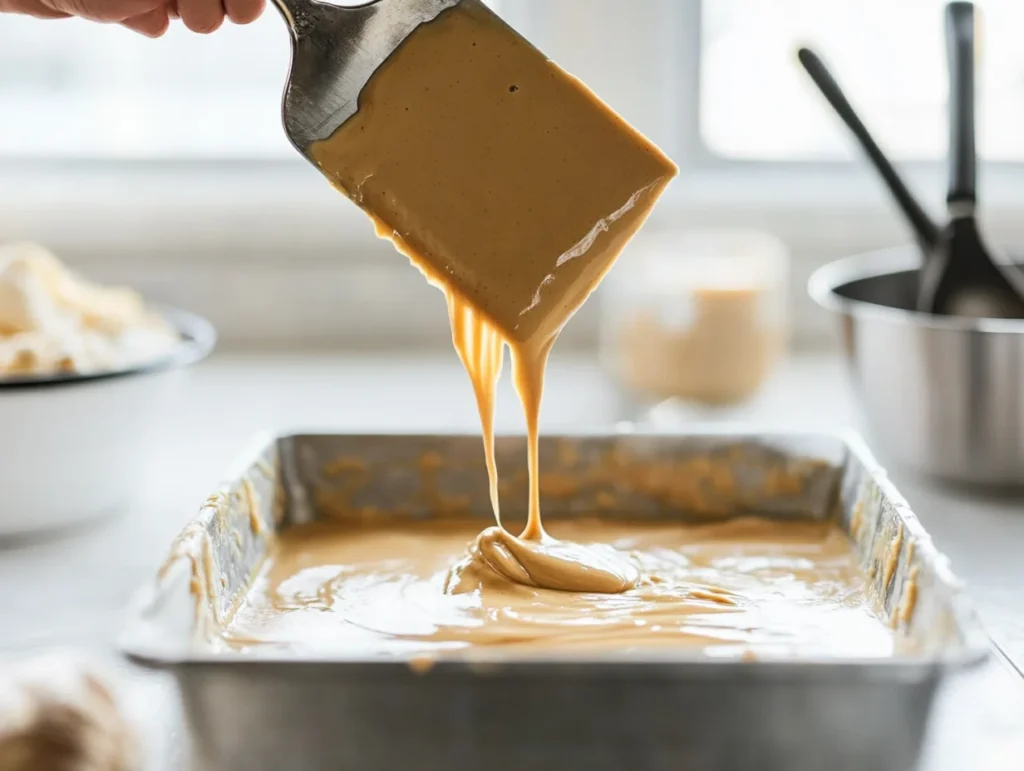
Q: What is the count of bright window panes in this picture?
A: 2